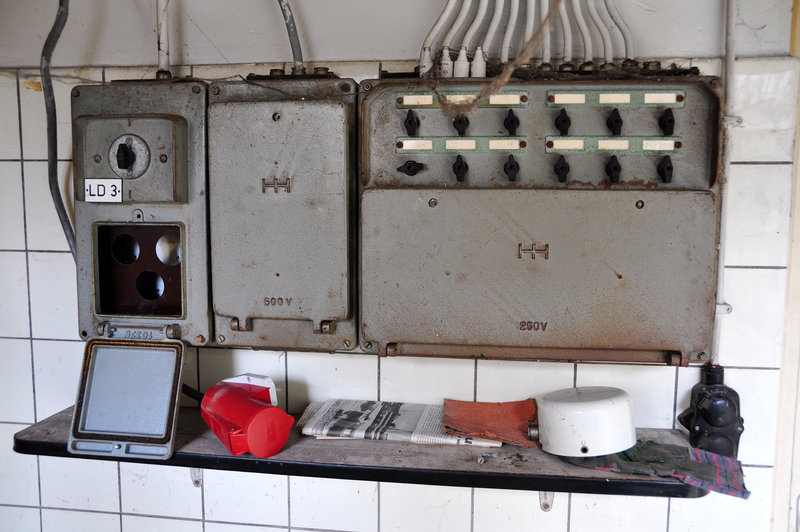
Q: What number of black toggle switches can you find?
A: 12